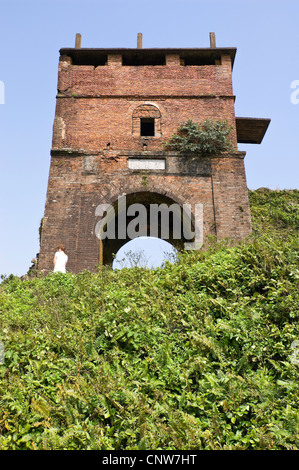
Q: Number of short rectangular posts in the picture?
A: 3